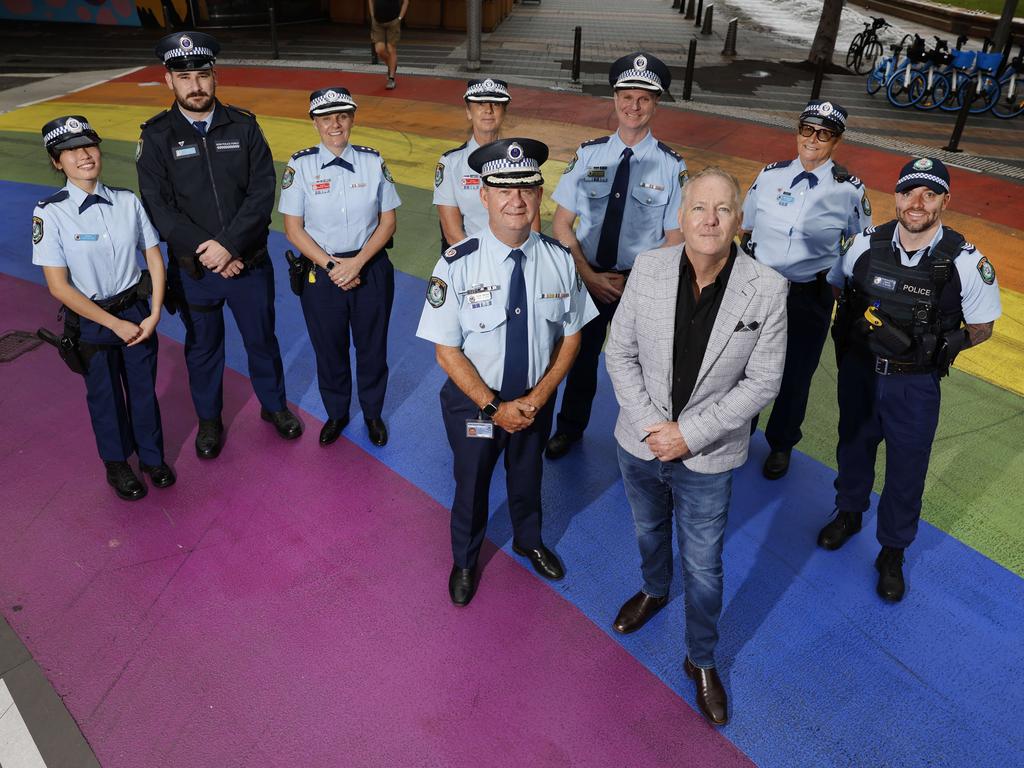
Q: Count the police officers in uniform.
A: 8